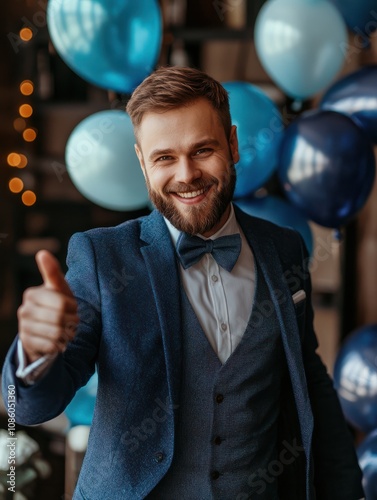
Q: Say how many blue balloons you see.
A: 11